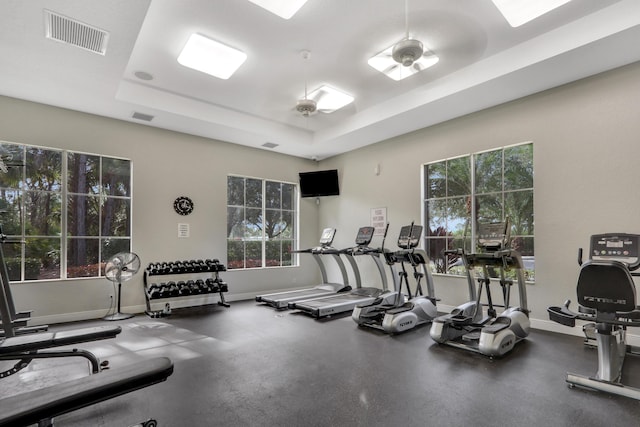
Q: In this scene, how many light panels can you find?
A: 5